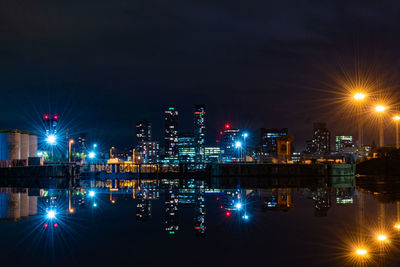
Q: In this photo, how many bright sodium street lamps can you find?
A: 3